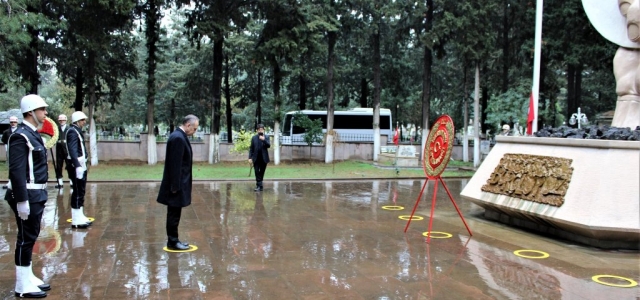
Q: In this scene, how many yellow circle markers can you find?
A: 7